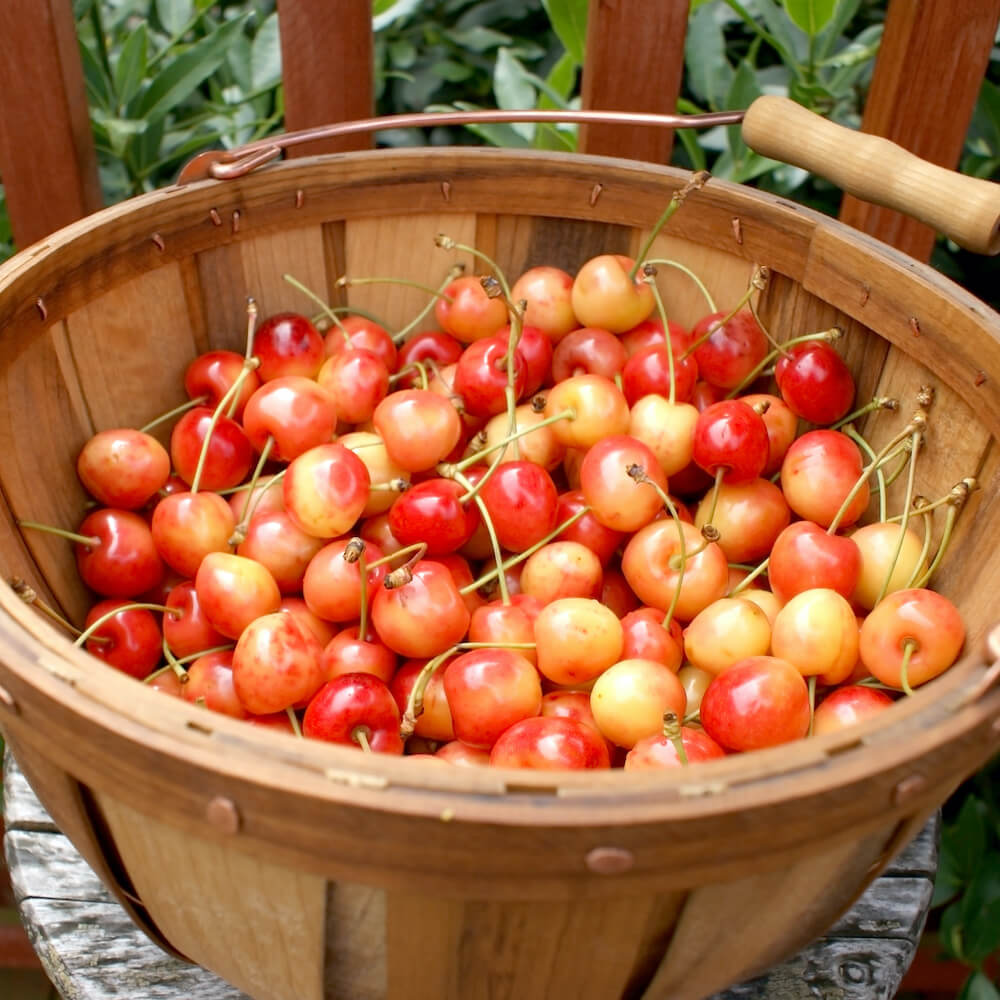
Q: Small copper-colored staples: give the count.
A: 11